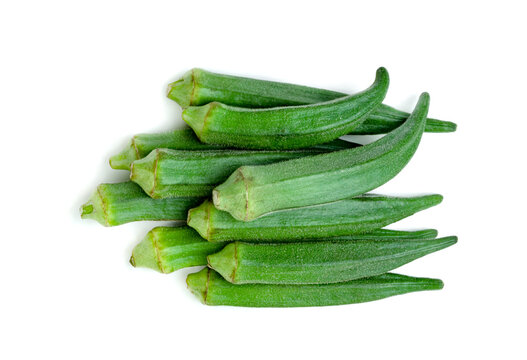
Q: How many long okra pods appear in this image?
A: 10